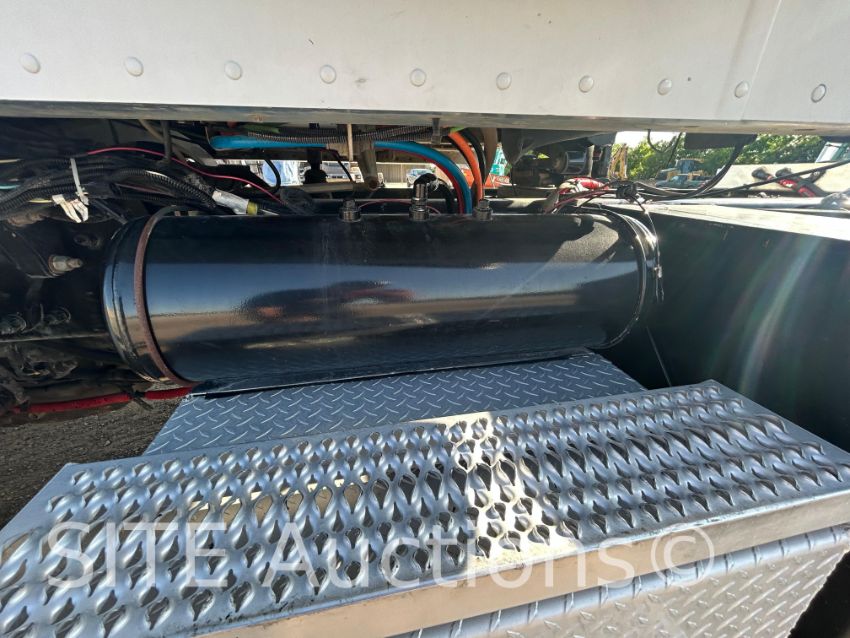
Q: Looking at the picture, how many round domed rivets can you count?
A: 10